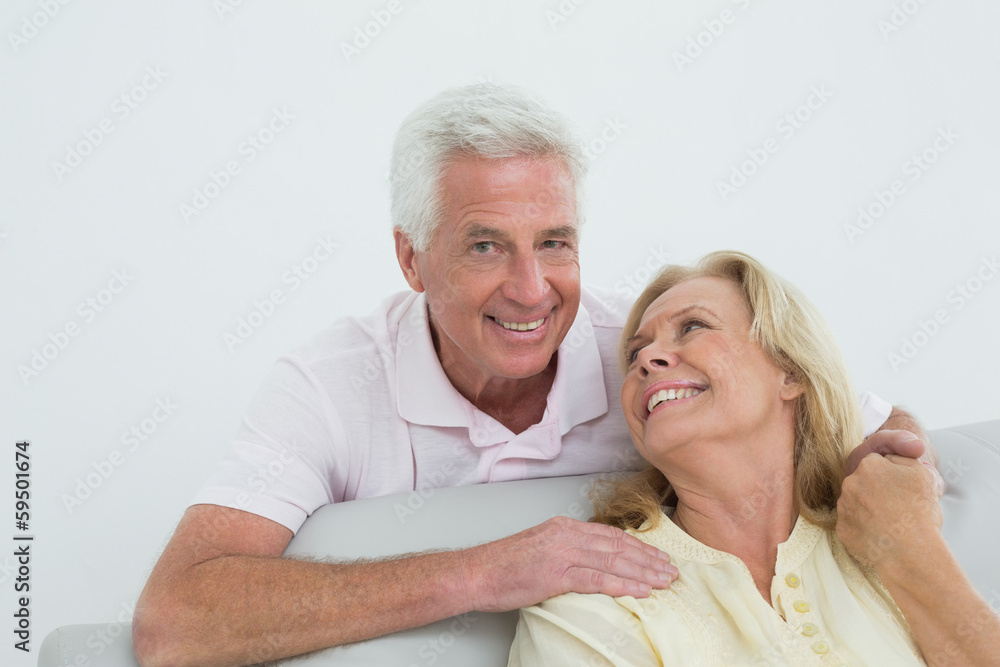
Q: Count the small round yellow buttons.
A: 4